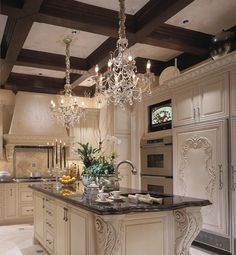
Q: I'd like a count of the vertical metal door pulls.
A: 8